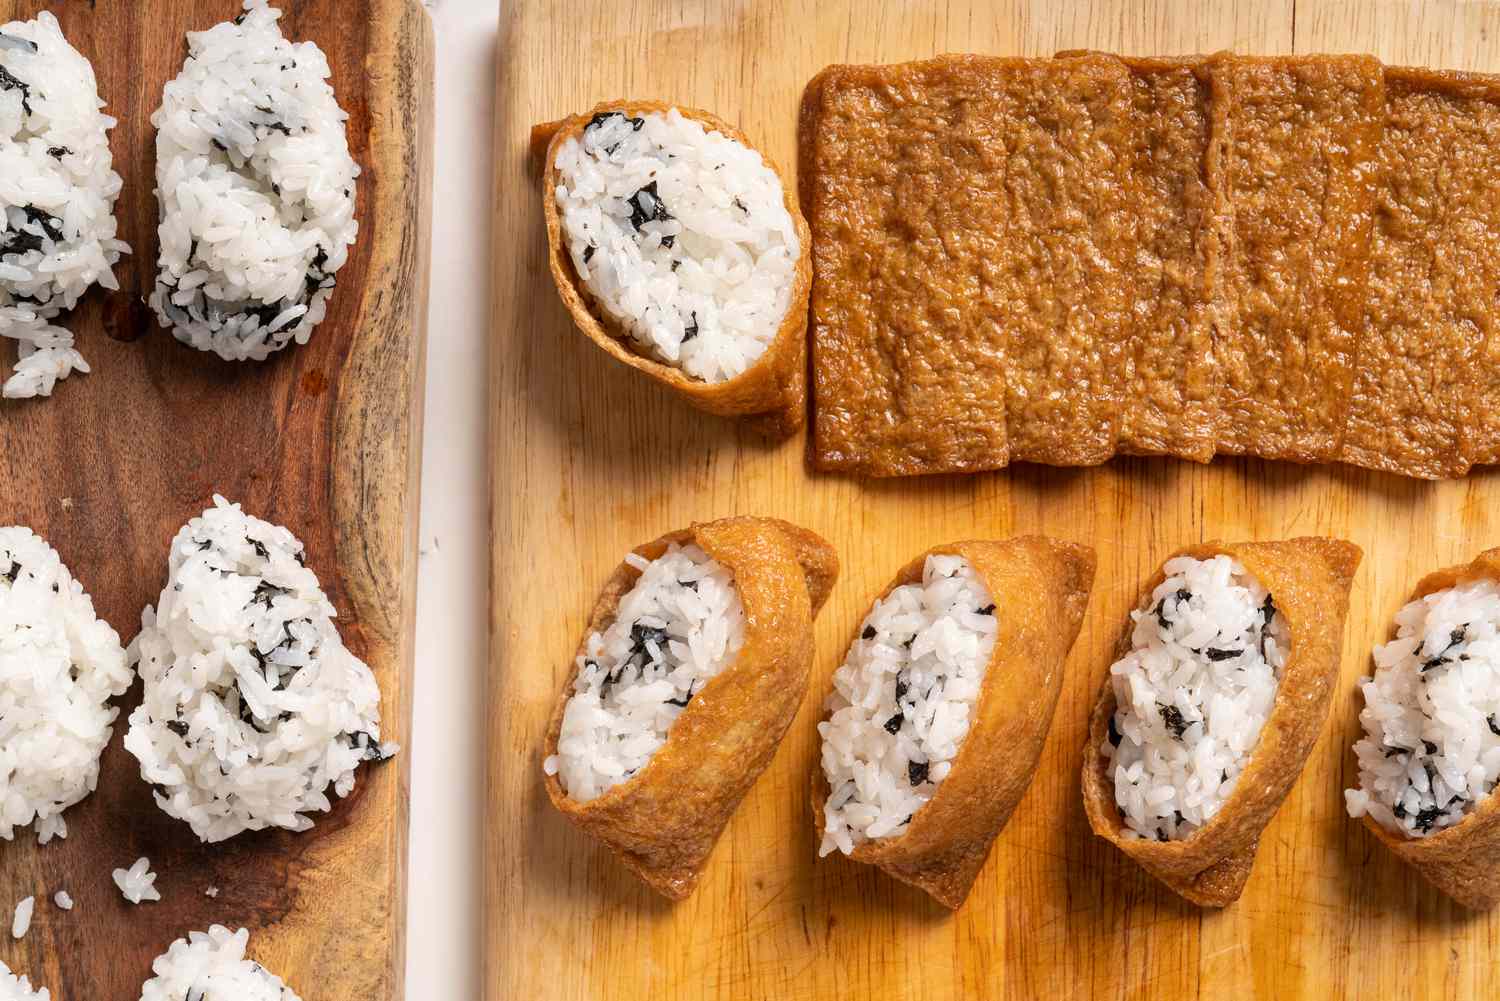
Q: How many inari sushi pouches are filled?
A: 5